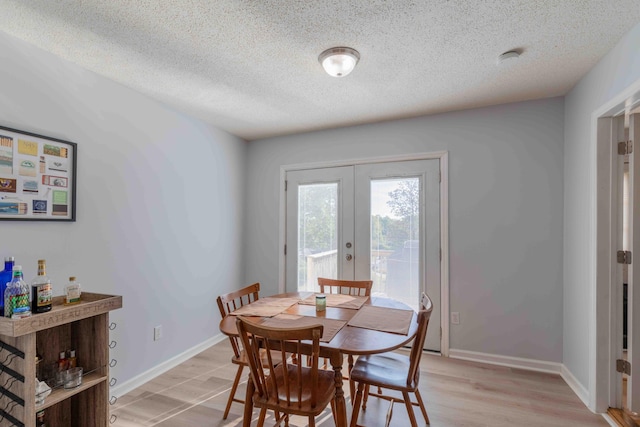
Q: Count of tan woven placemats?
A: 4